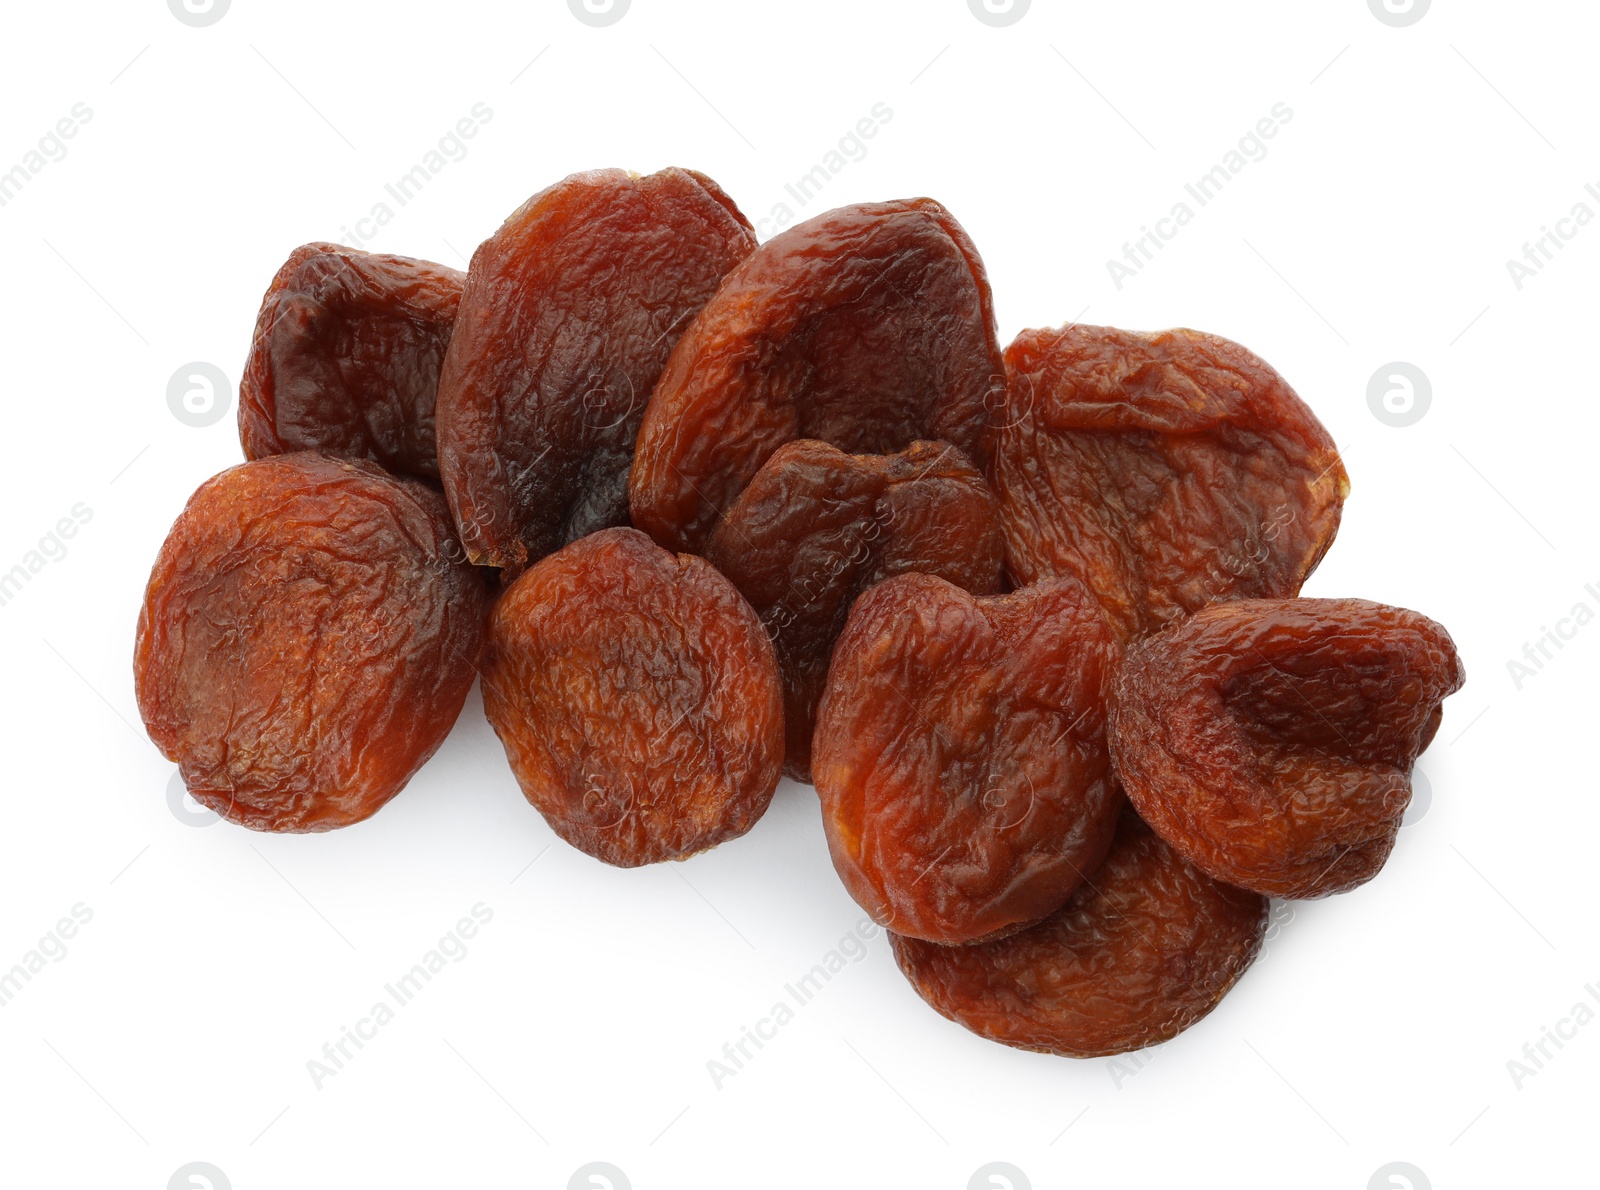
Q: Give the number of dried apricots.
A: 10